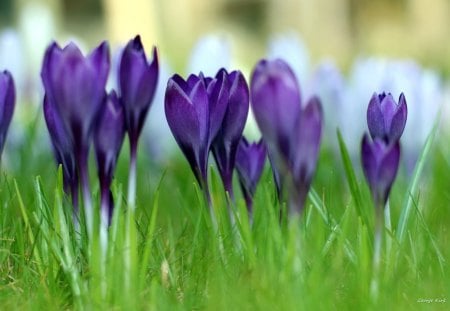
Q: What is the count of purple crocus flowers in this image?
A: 12